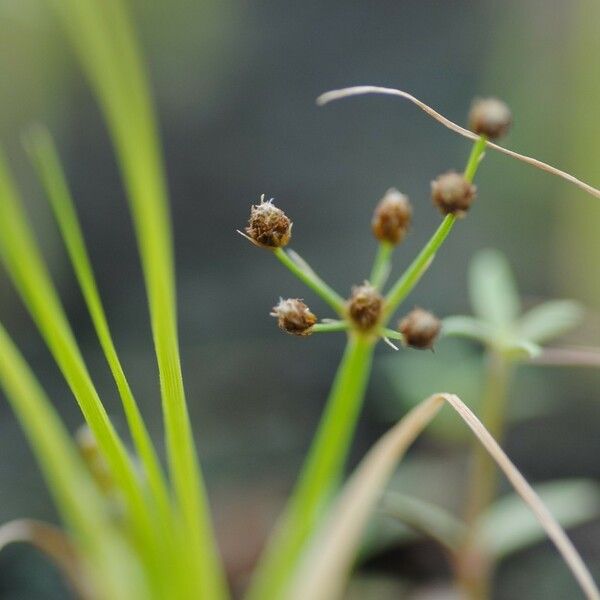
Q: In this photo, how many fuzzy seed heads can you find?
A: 7